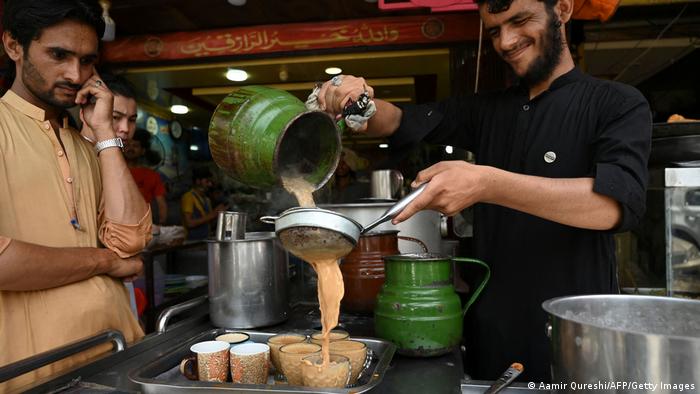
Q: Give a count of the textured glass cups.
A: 5